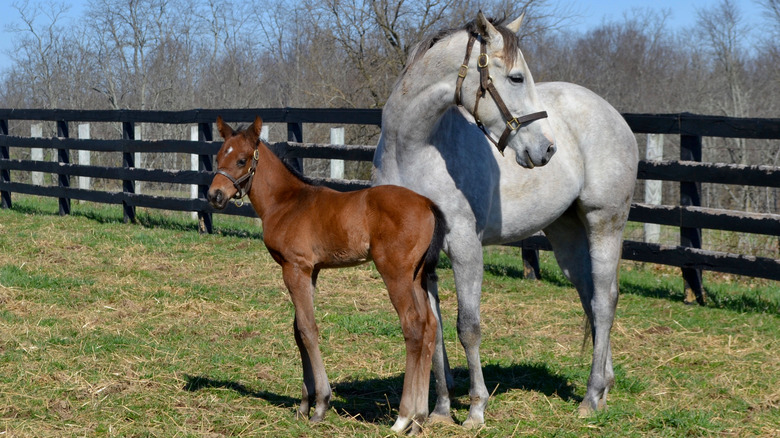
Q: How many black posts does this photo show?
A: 7